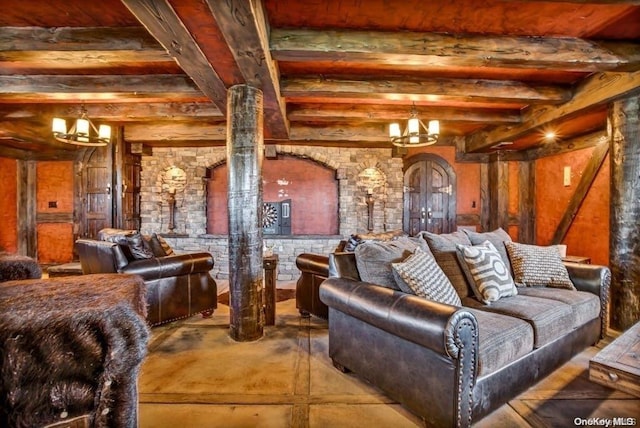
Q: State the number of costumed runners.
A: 0